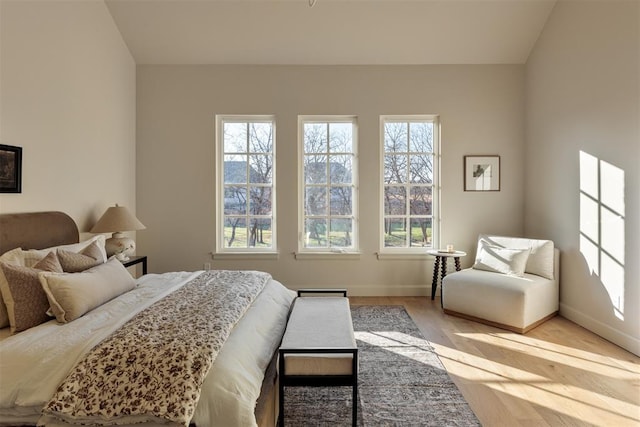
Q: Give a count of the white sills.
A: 3